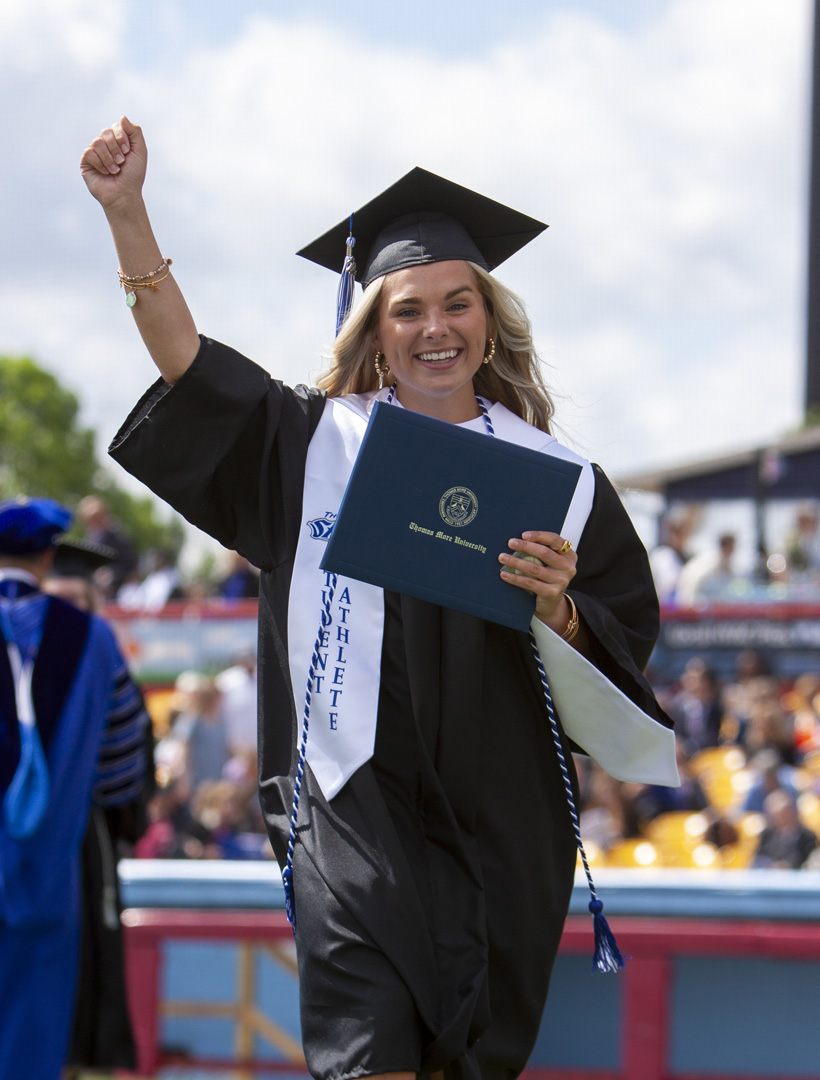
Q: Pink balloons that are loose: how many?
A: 0